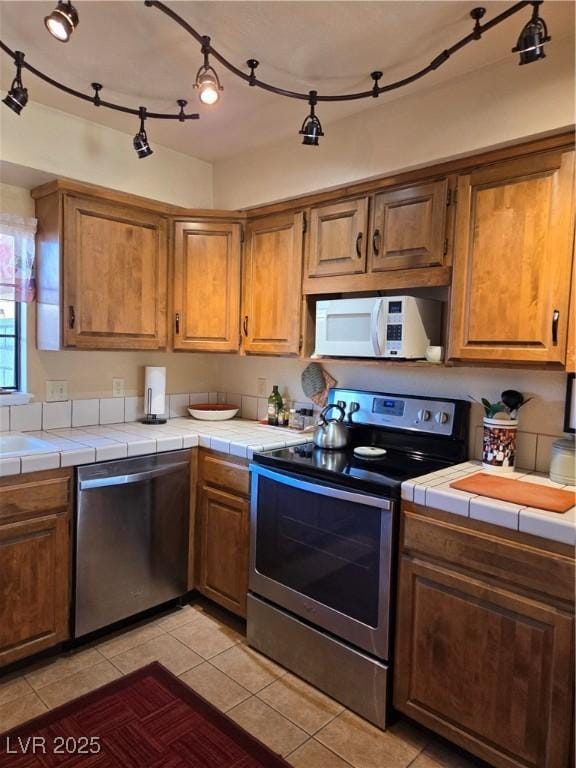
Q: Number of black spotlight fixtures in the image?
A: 6